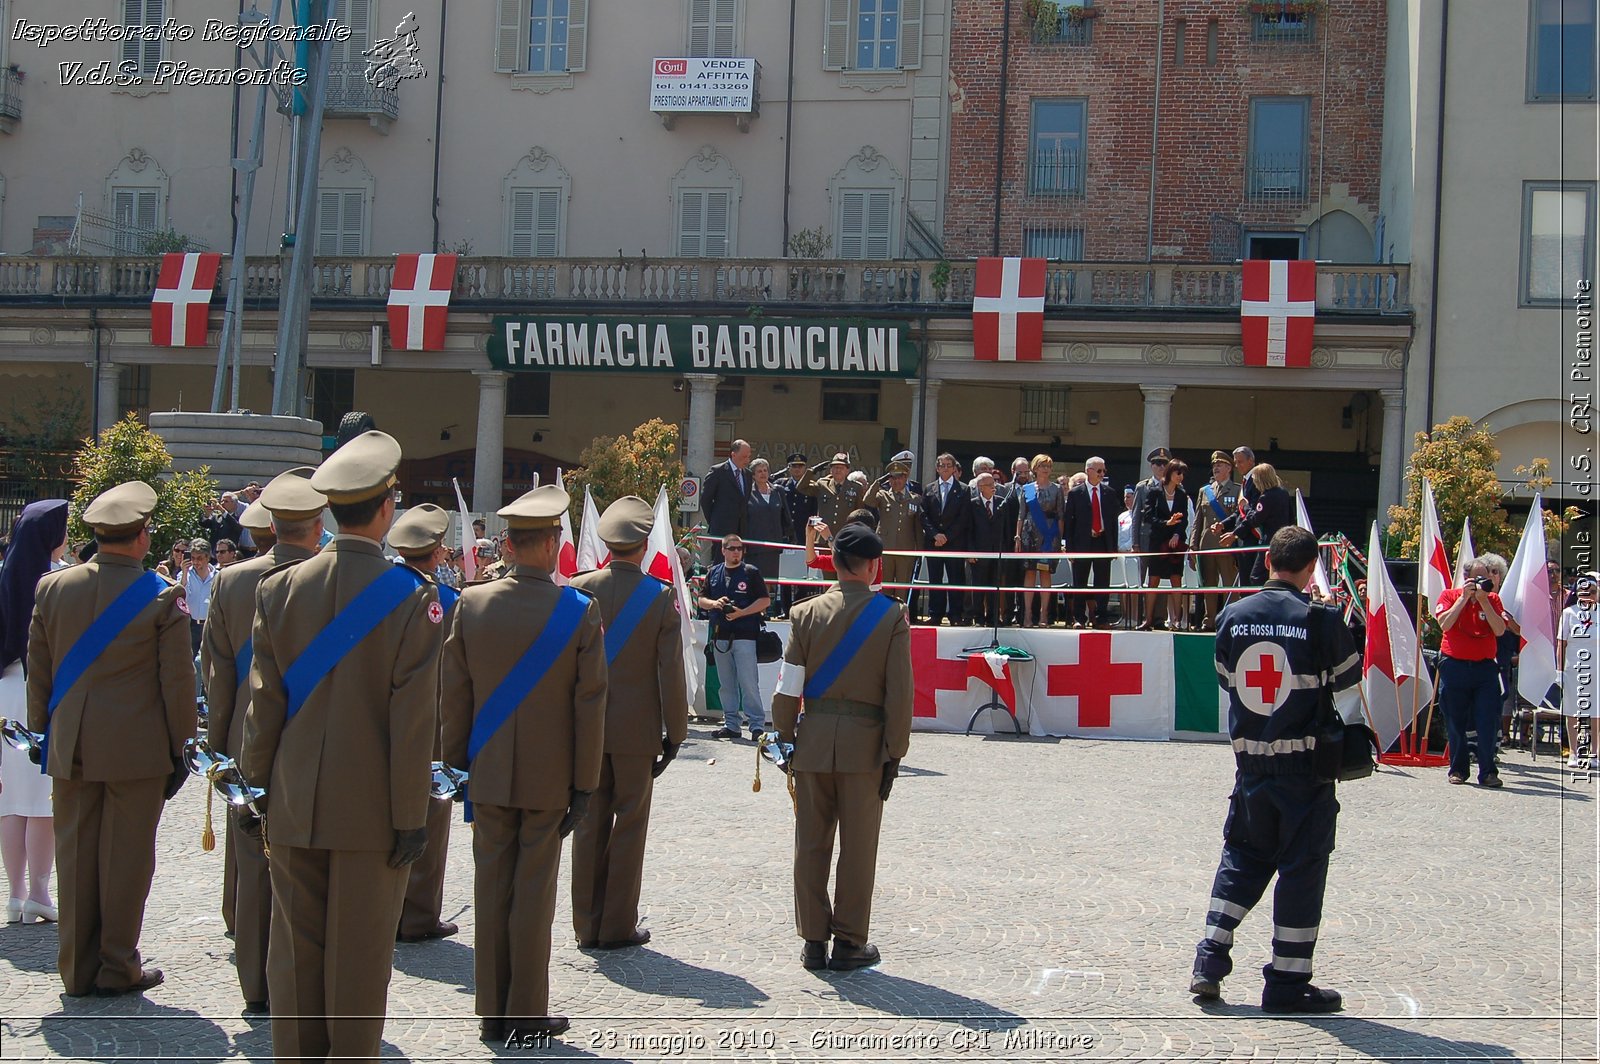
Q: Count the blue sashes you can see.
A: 9